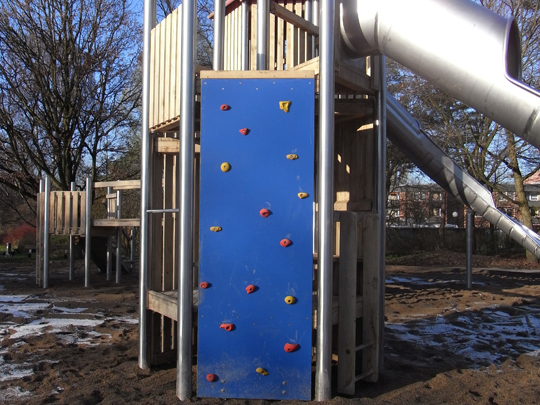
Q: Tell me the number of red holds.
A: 9